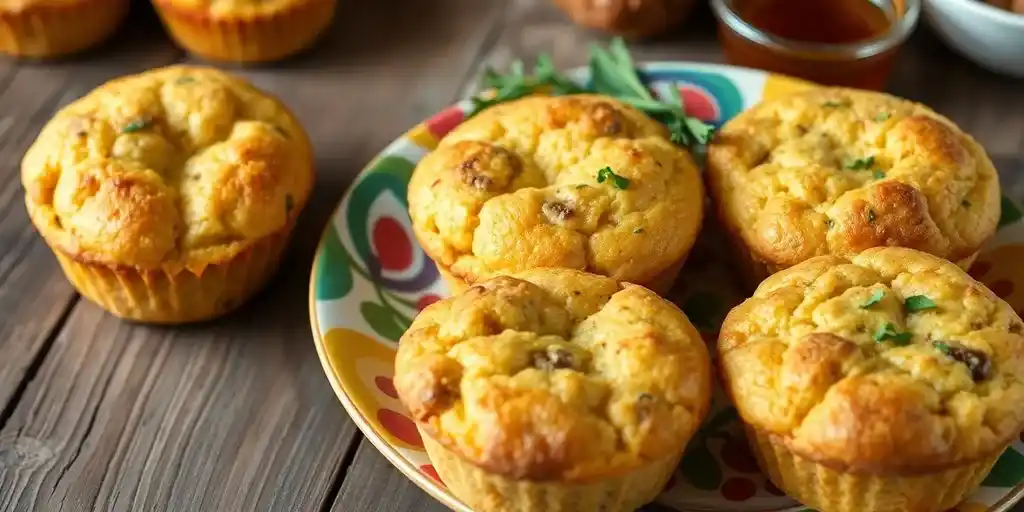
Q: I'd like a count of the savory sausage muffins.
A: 7